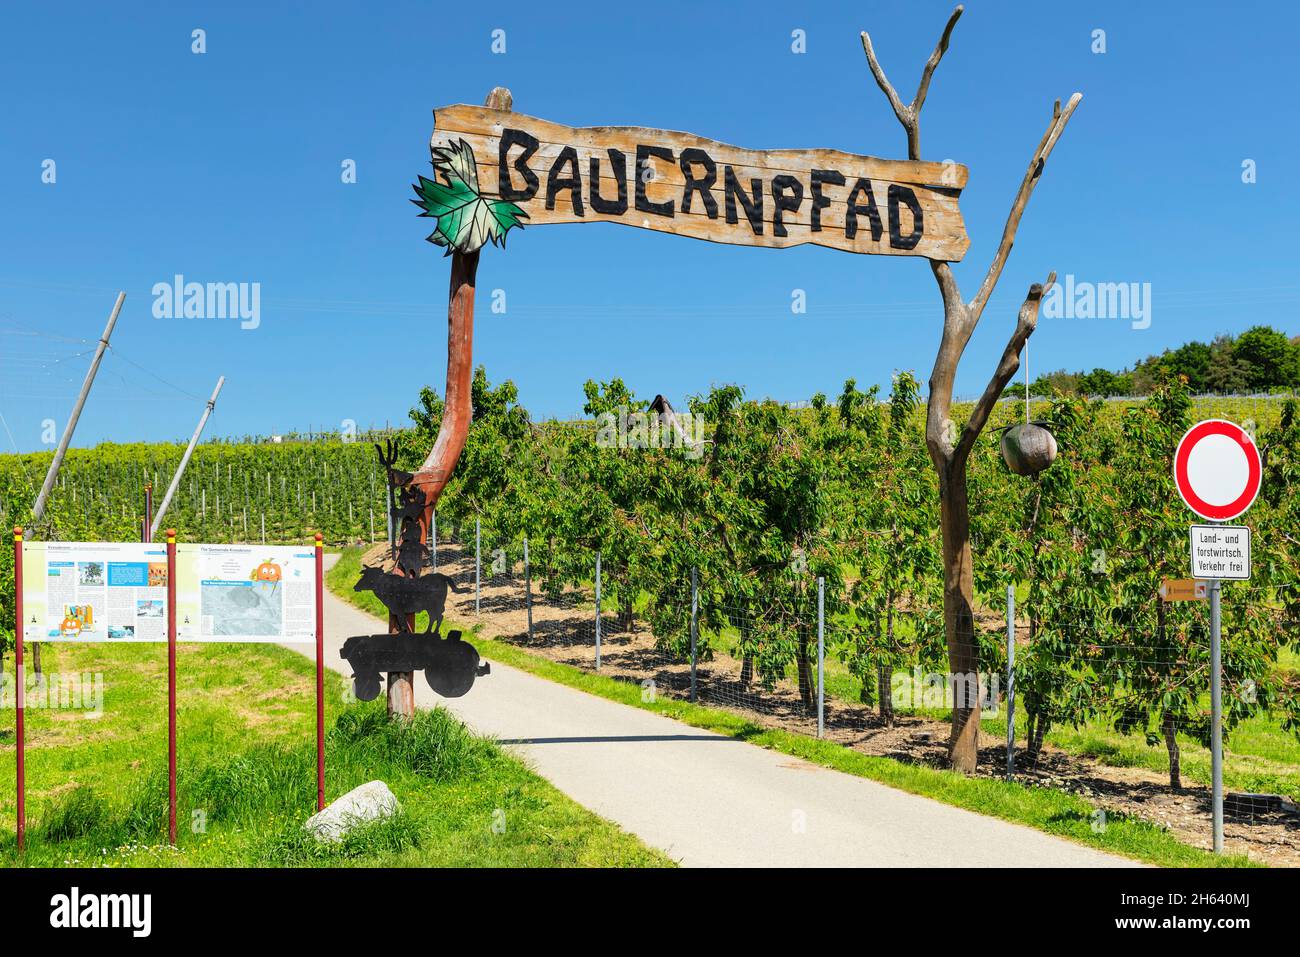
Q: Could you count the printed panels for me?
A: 2